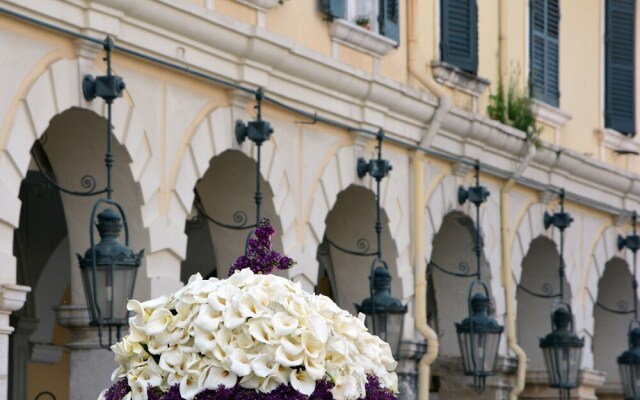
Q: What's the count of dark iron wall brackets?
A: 6